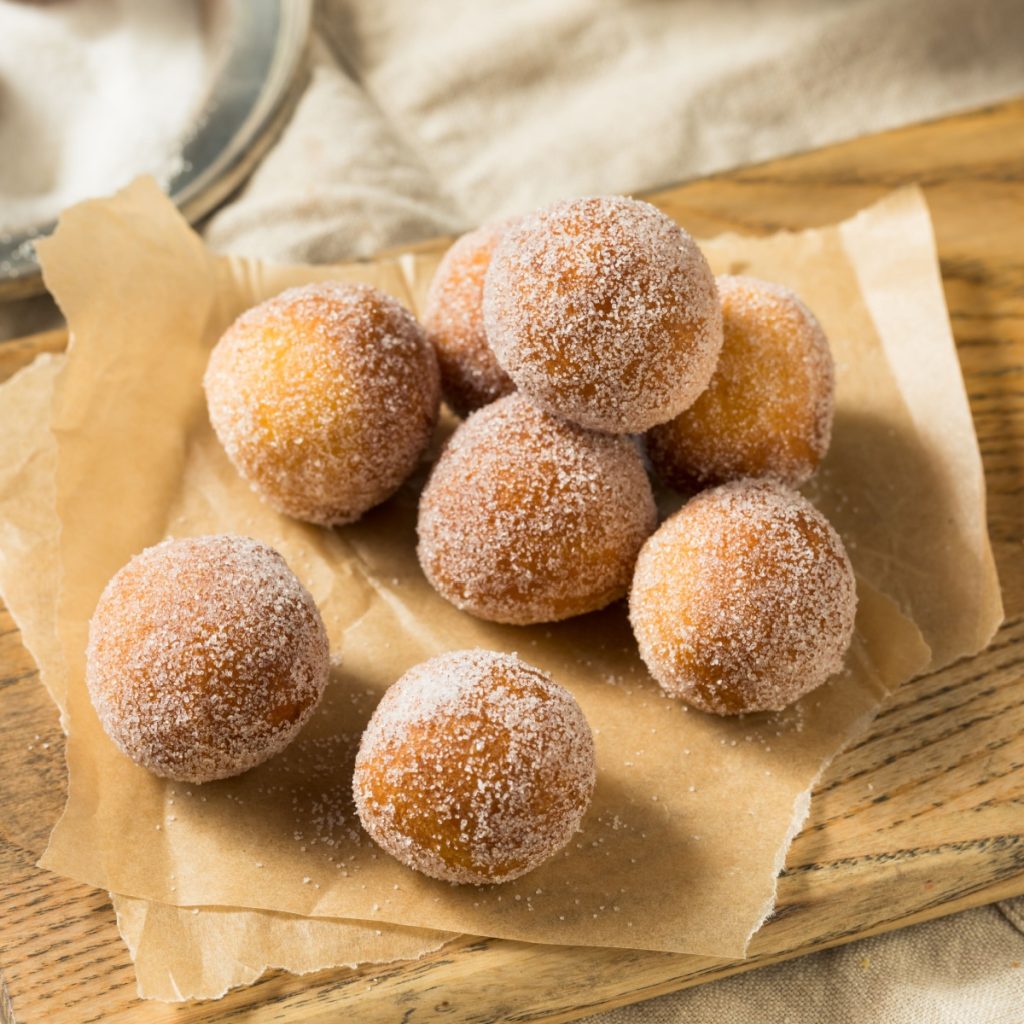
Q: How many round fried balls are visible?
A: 8